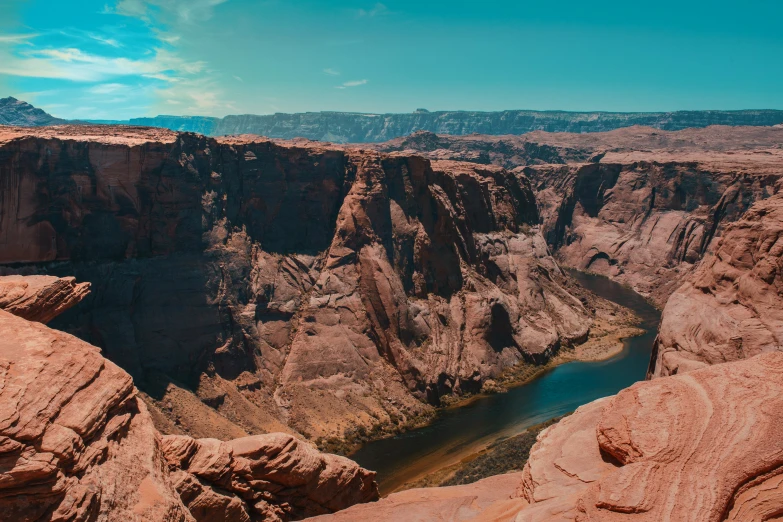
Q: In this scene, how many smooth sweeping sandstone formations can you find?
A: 1